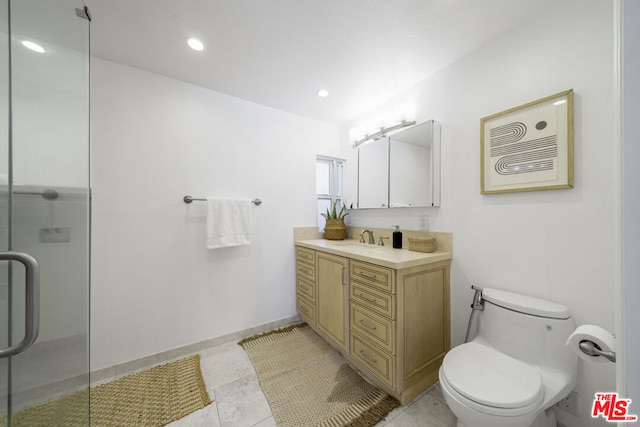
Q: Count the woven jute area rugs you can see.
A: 2